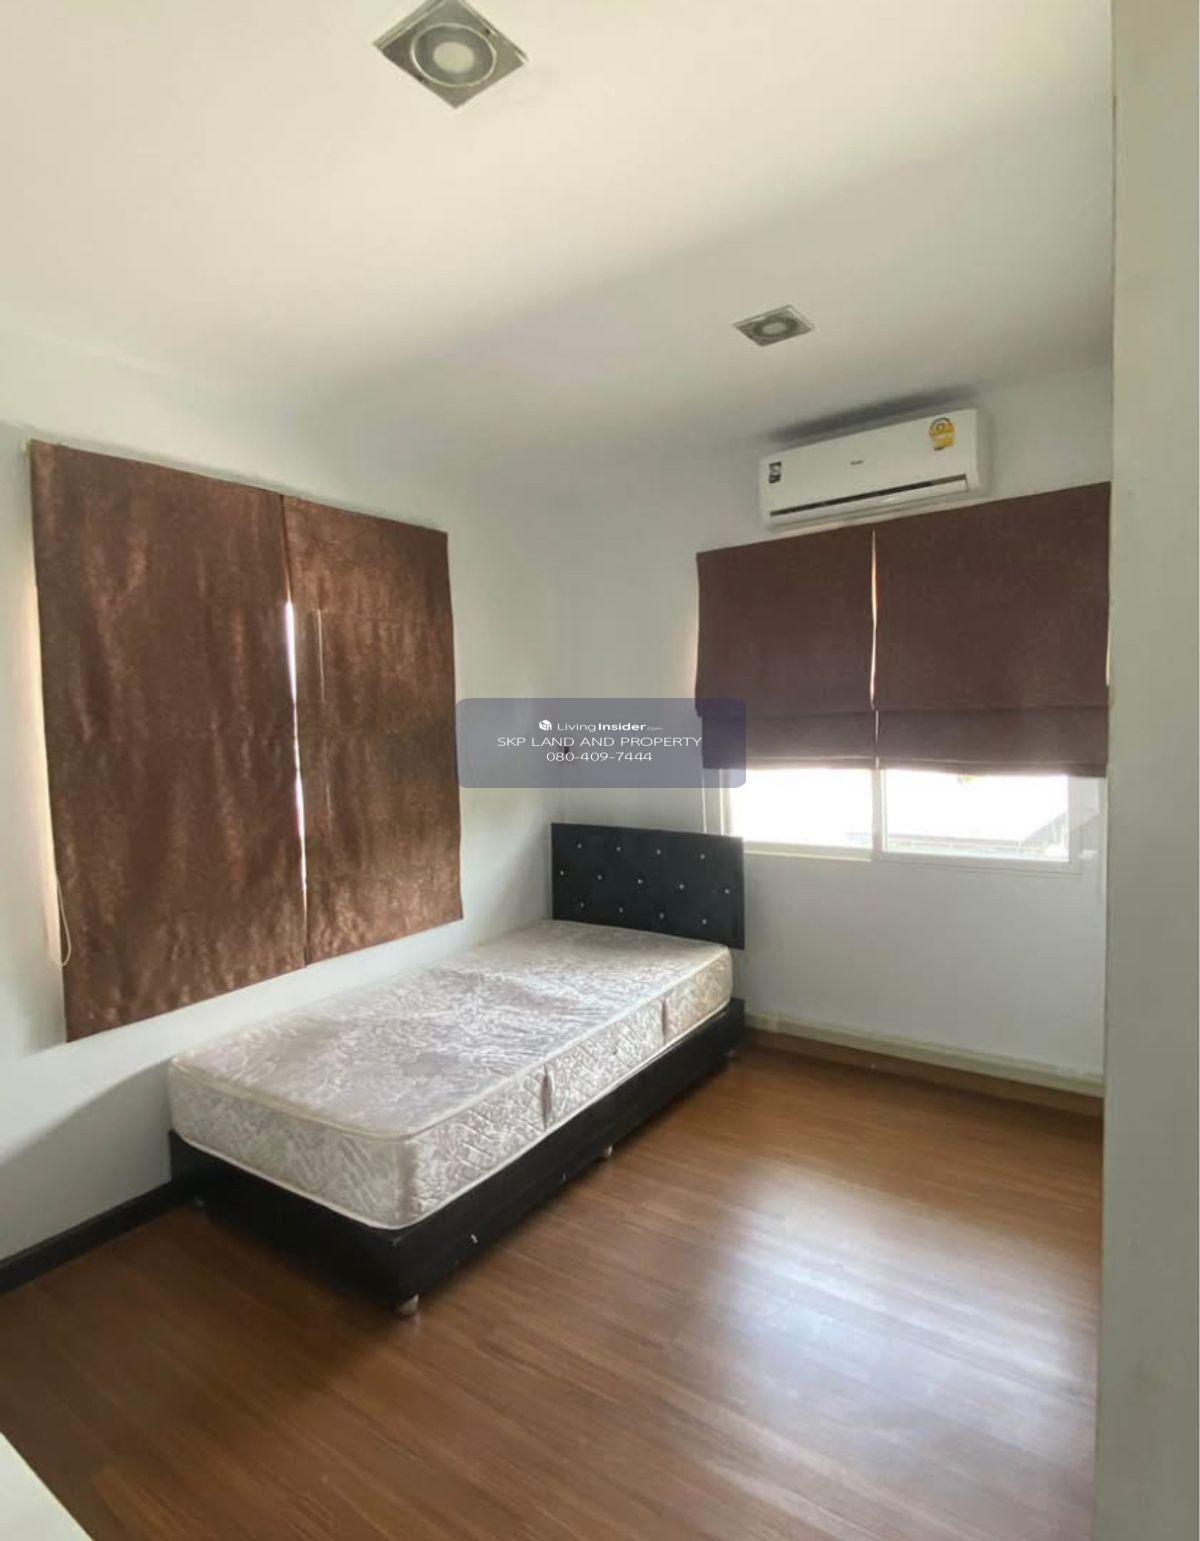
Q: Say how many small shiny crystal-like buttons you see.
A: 13